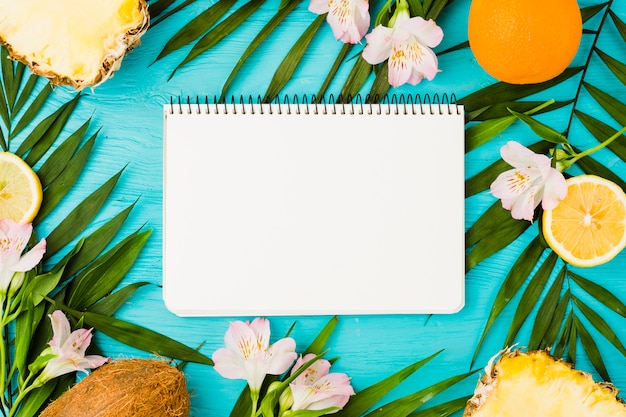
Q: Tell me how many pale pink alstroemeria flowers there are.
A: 7